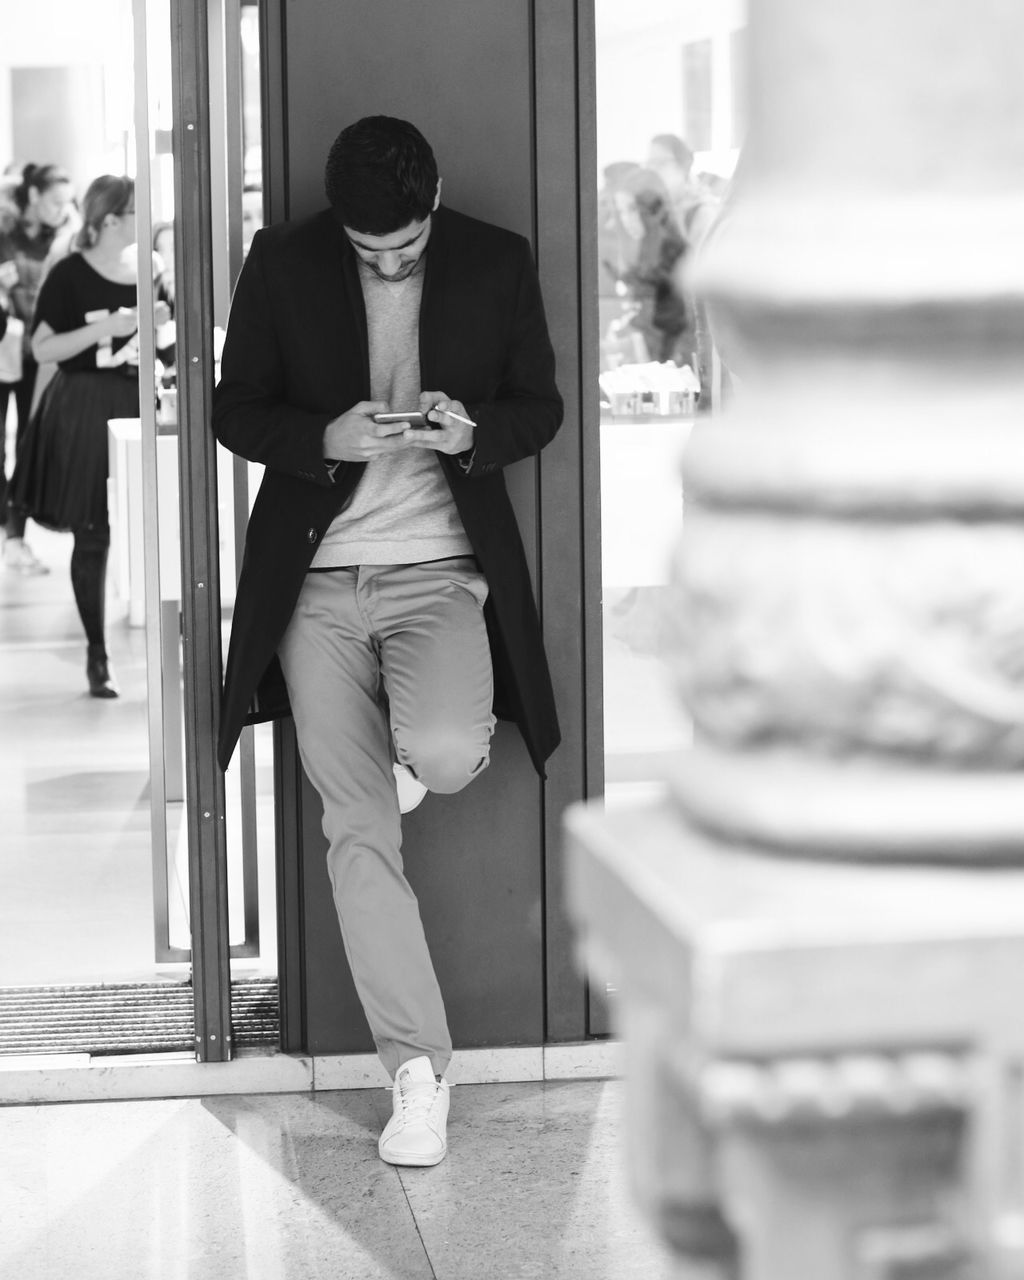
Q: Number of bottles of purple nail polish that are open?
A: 0